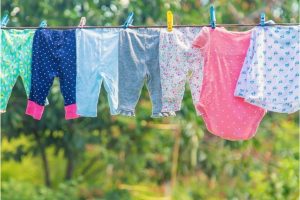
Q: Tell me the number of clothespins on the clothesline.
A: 7